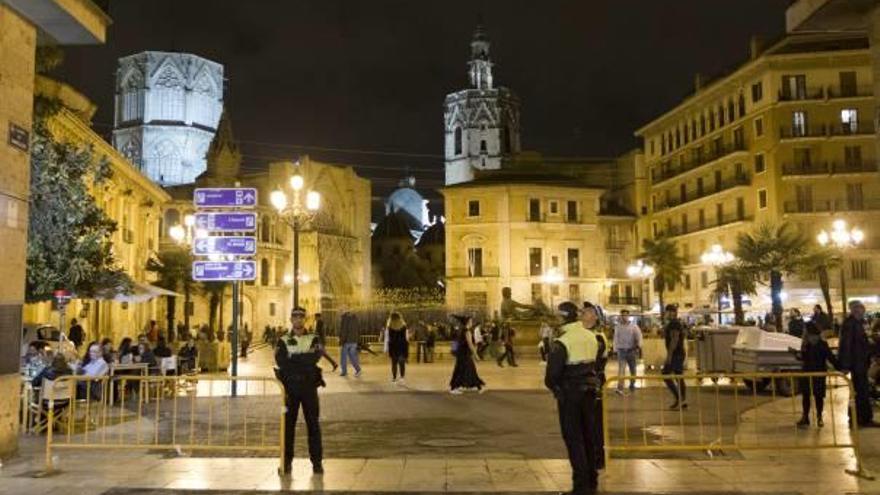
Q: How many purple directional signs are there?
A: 4